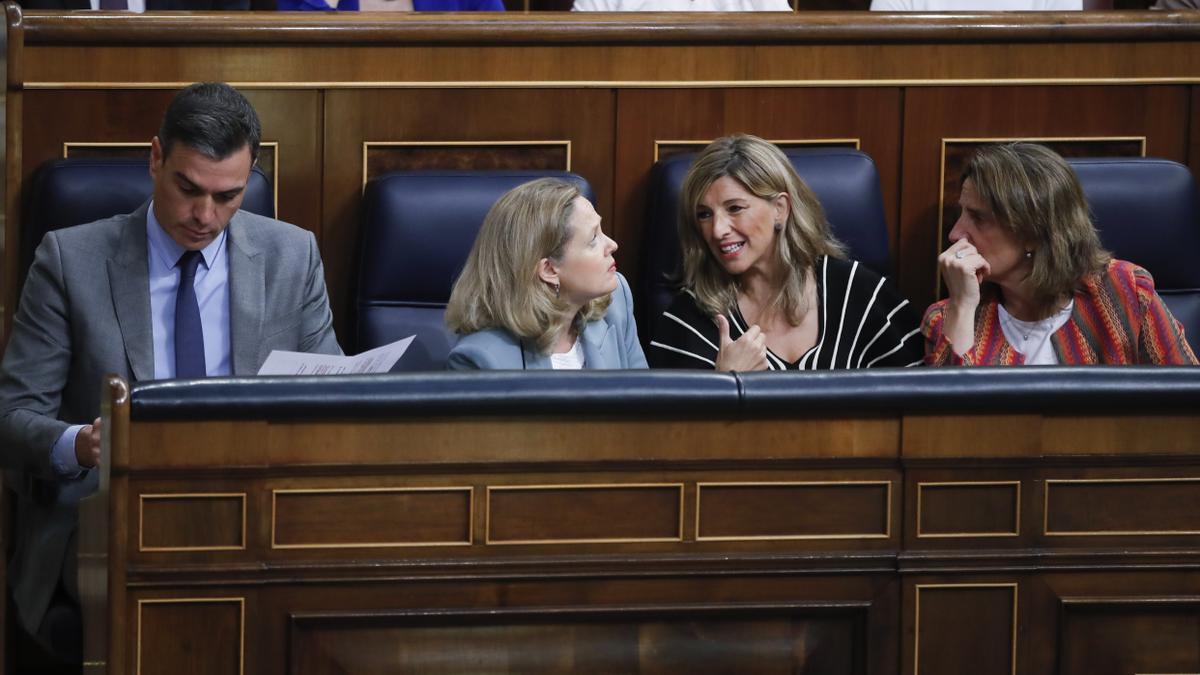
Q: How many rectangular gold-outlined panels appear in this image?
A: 12